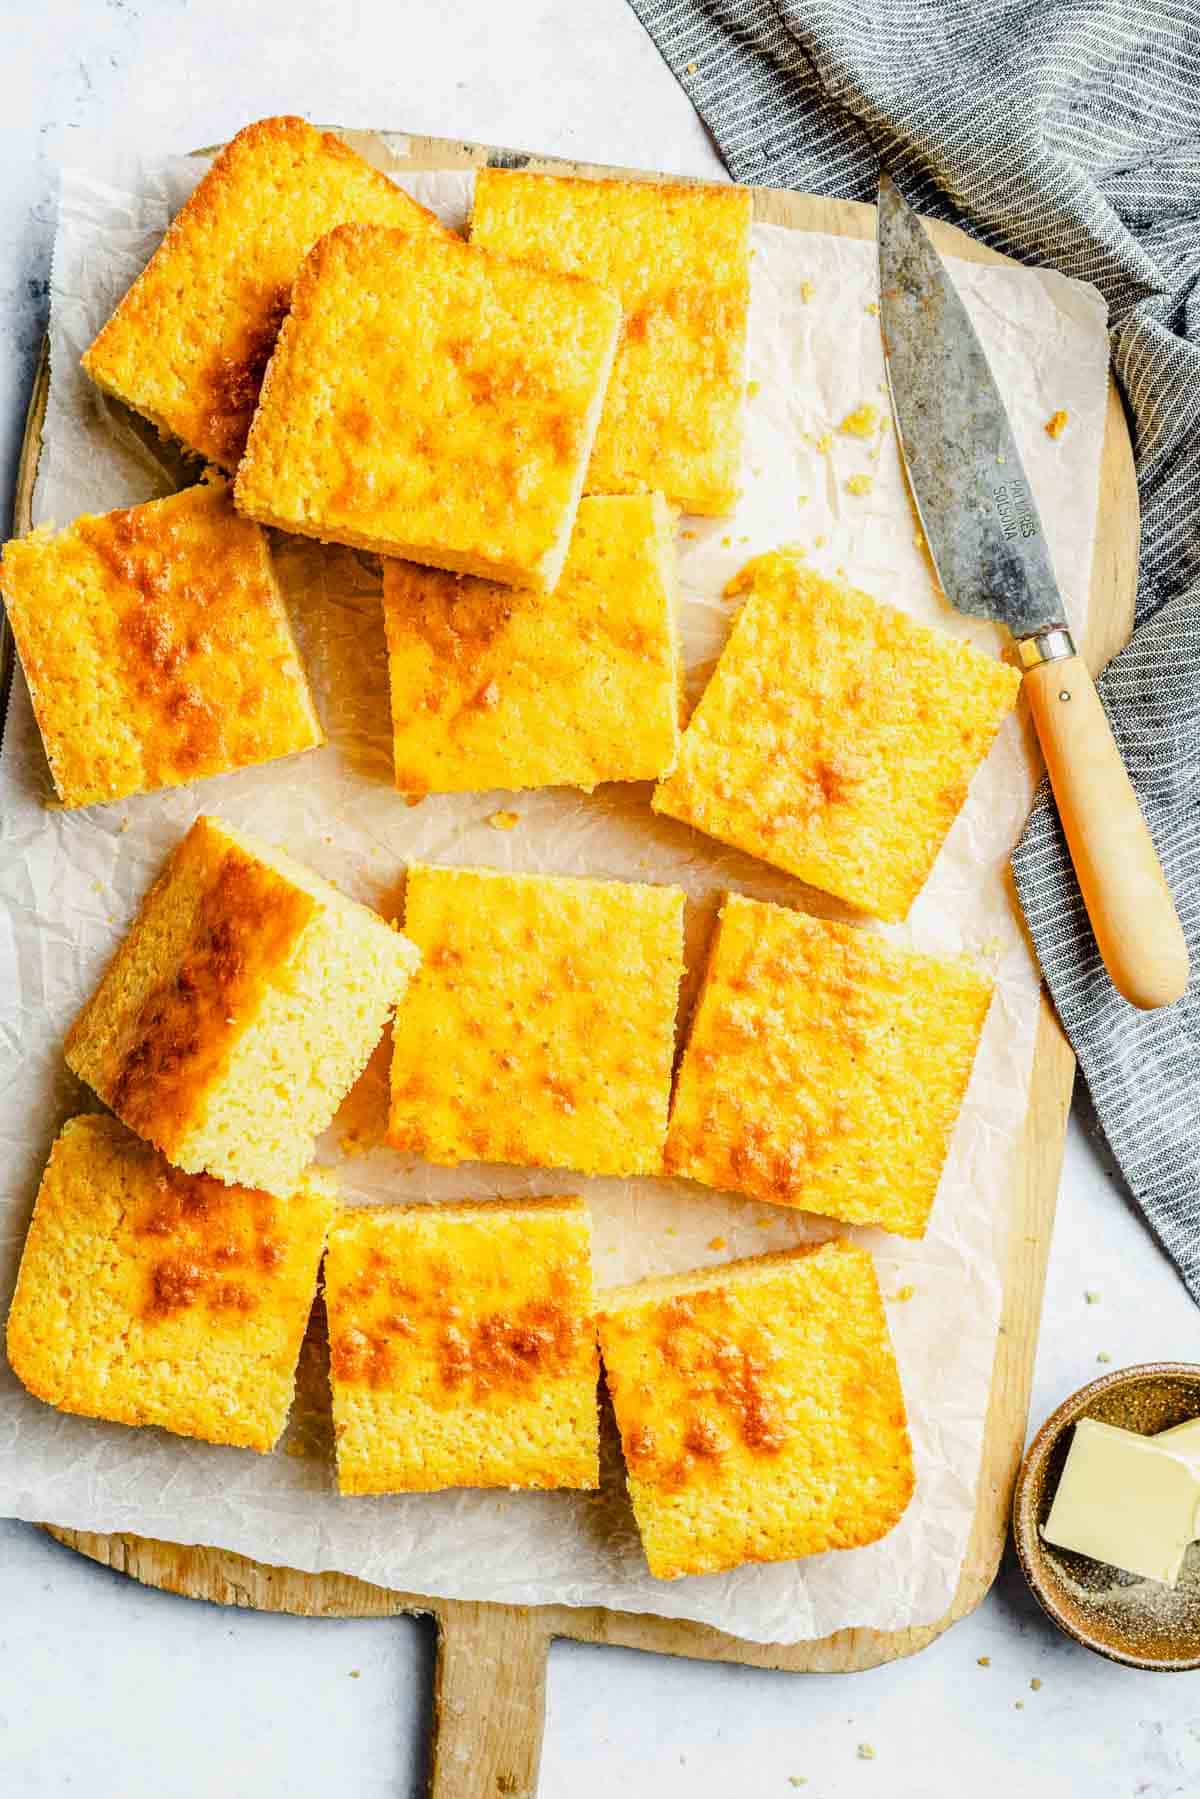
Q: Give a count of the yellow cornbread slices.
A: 12